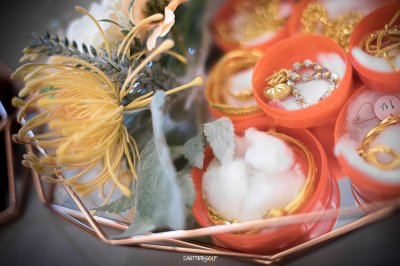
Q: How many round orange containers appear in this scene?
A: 7